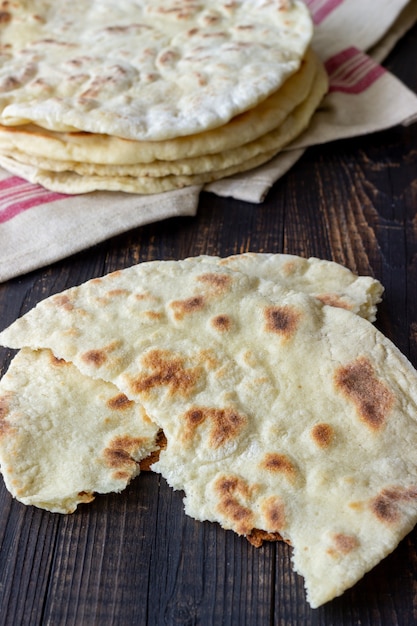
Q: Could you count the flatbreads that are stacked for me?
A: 4